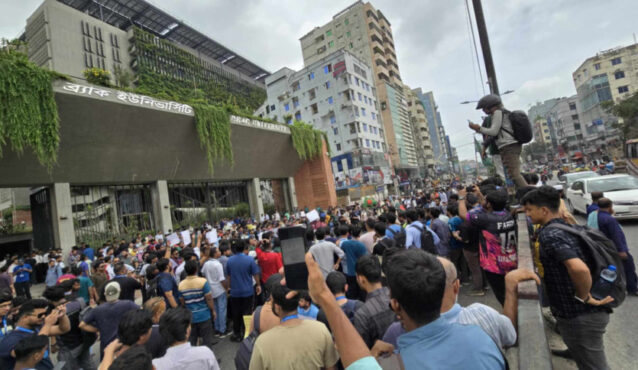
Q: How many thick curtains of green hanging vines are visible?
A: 3